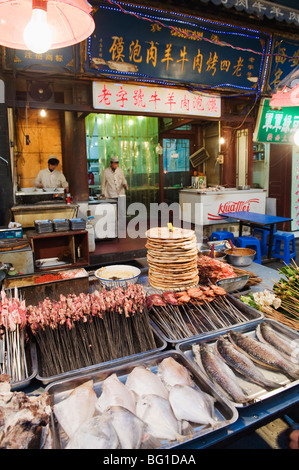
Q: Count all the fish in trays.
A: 12